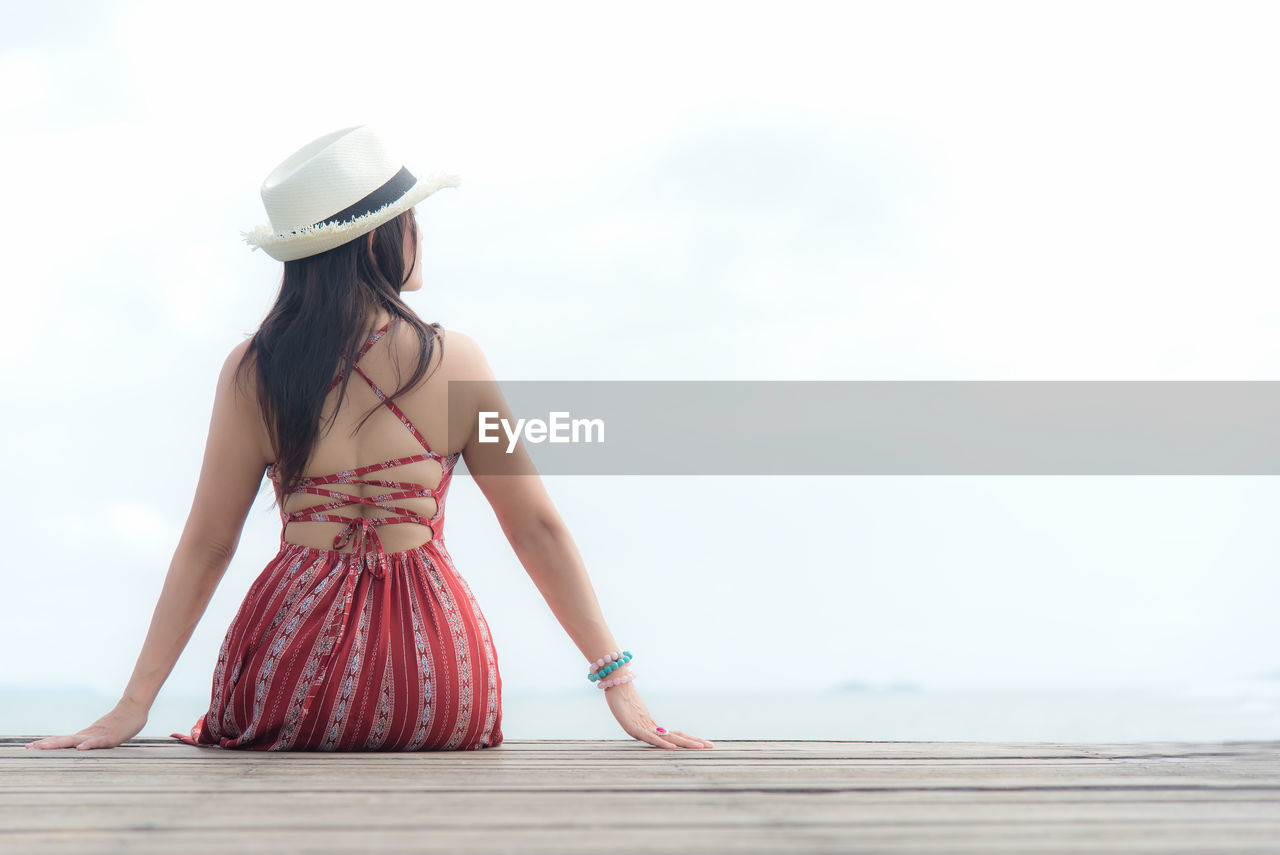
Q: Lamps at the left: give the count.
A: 0